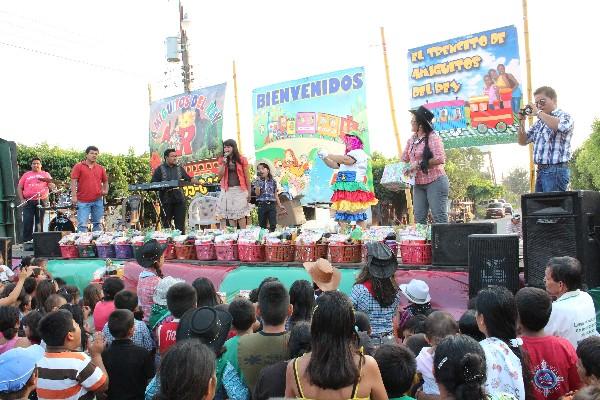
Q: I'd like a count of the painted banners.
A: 3